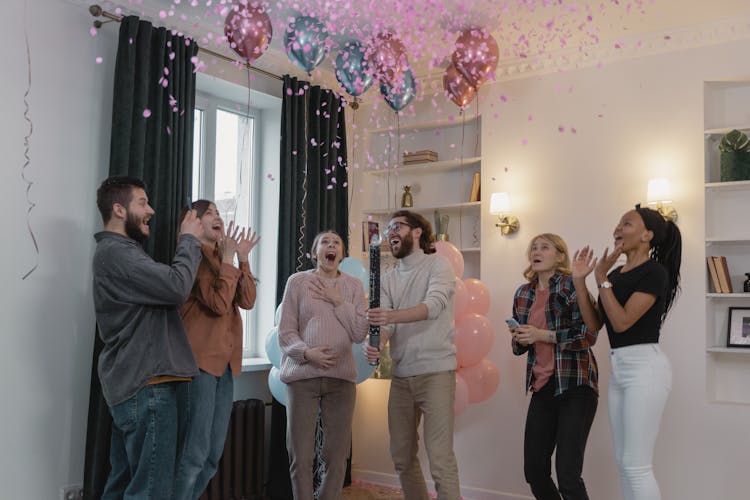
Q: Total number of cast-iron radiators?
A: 1